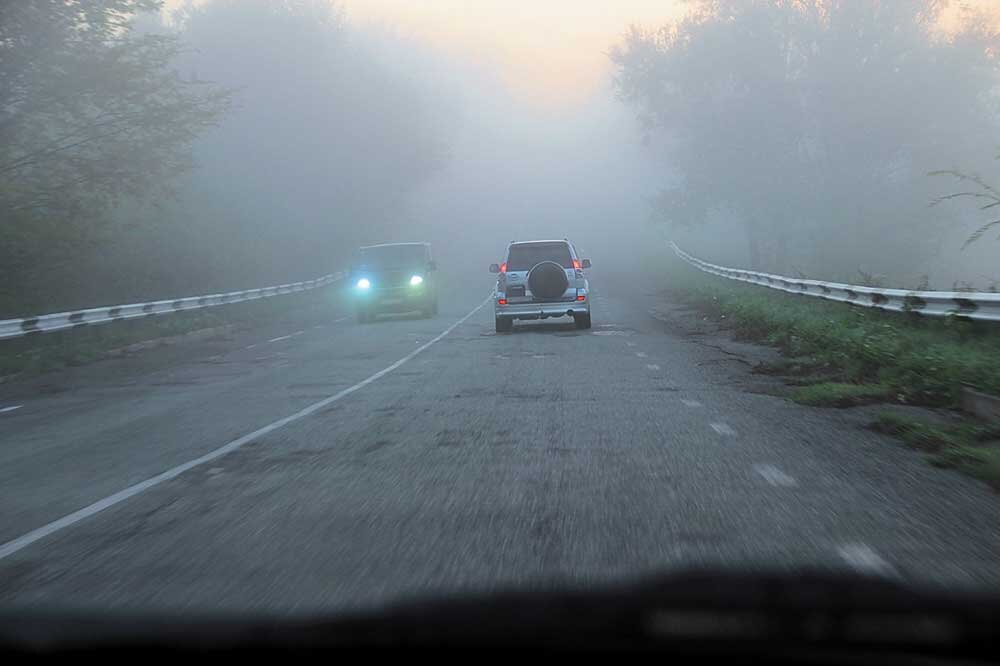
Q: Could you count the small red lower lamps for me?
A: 2